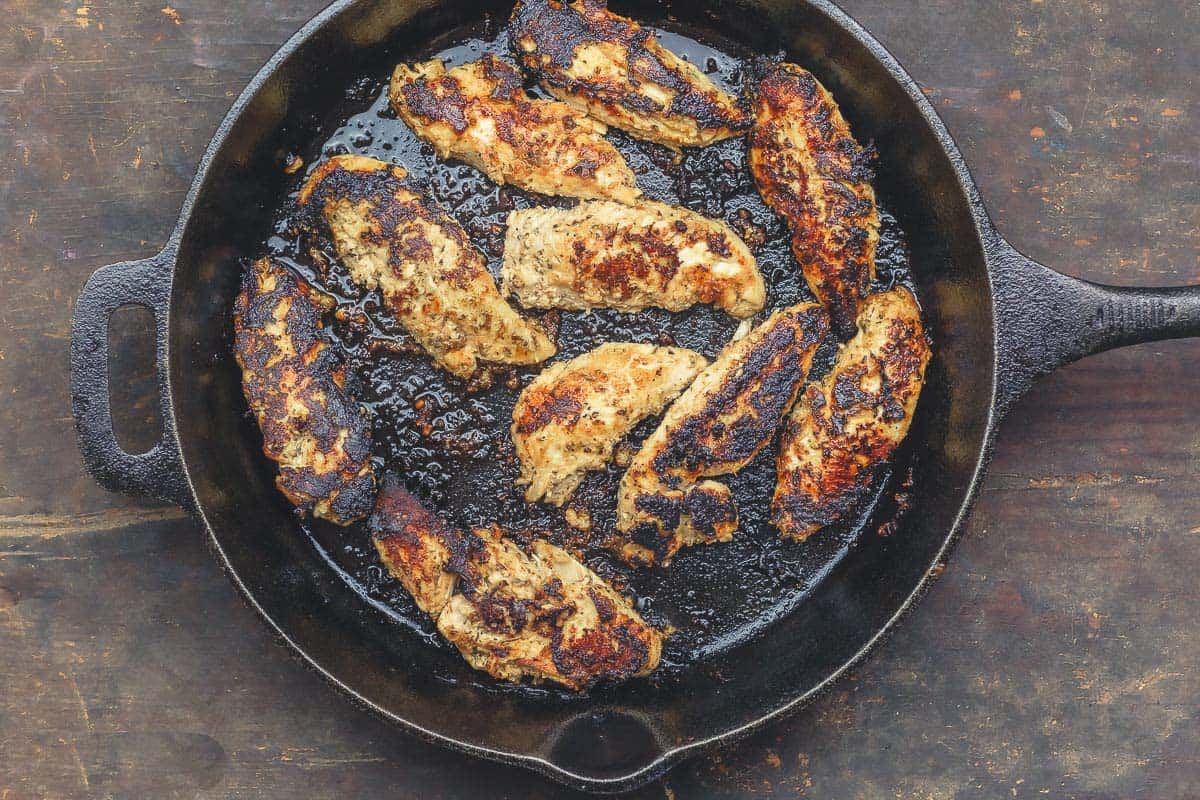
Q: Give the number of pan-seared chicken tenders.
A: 10